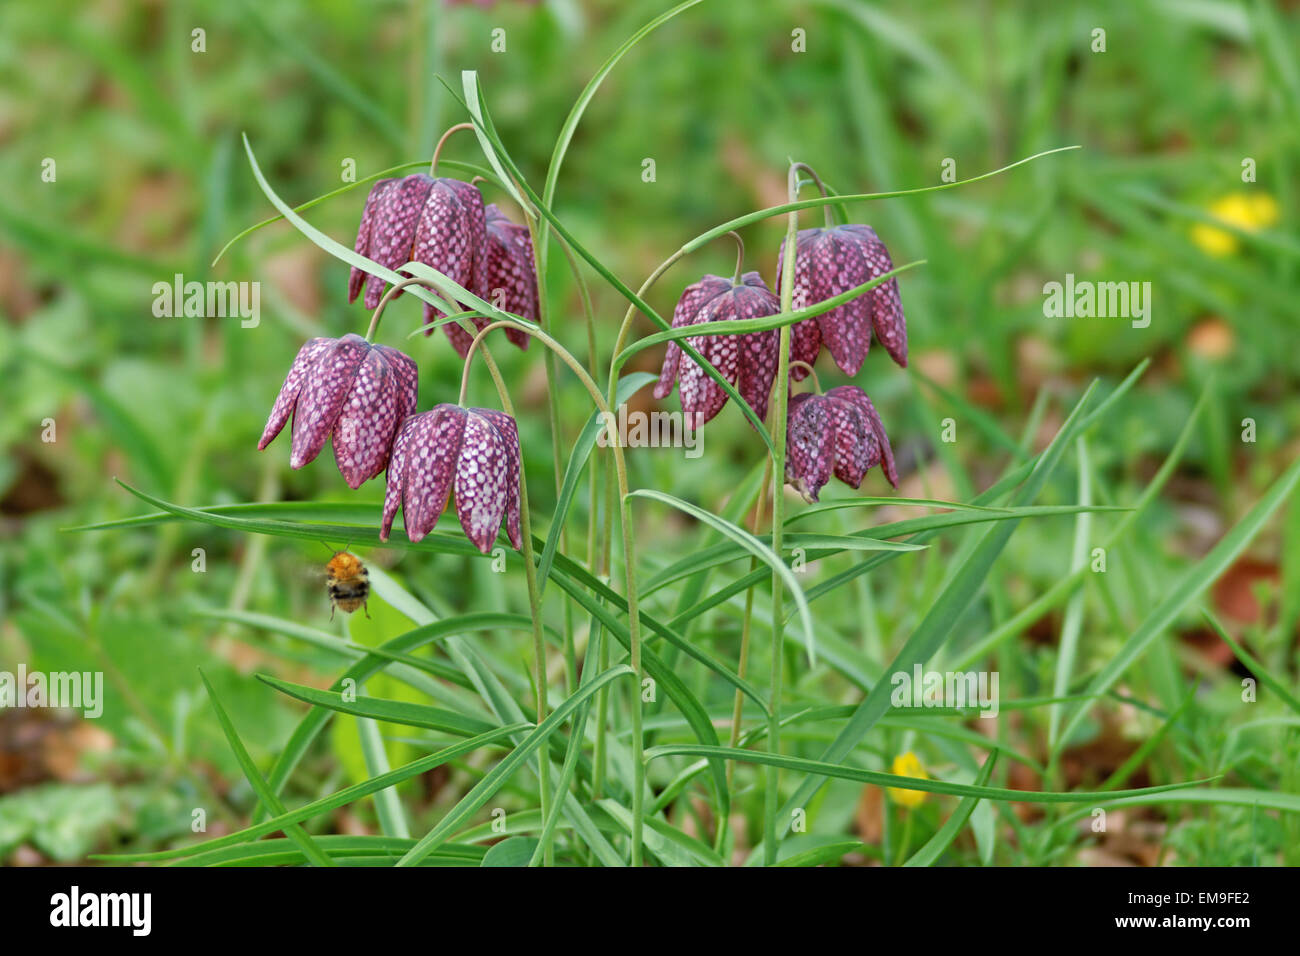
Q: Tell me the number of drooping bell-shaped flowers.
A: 7